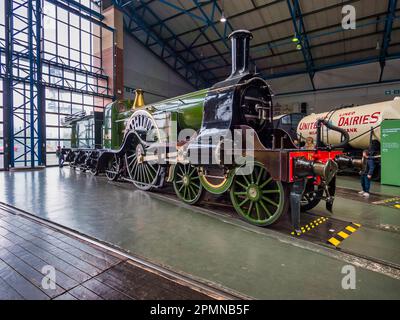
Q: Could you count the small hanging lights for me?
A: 3